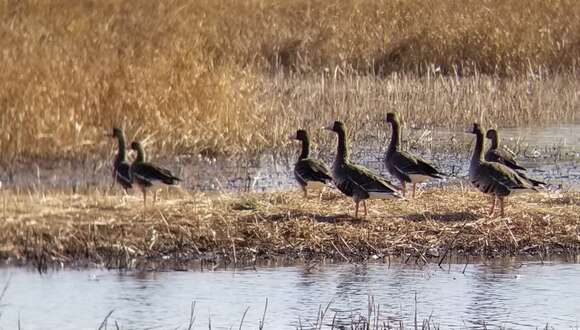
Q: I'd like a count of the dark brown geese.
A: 7